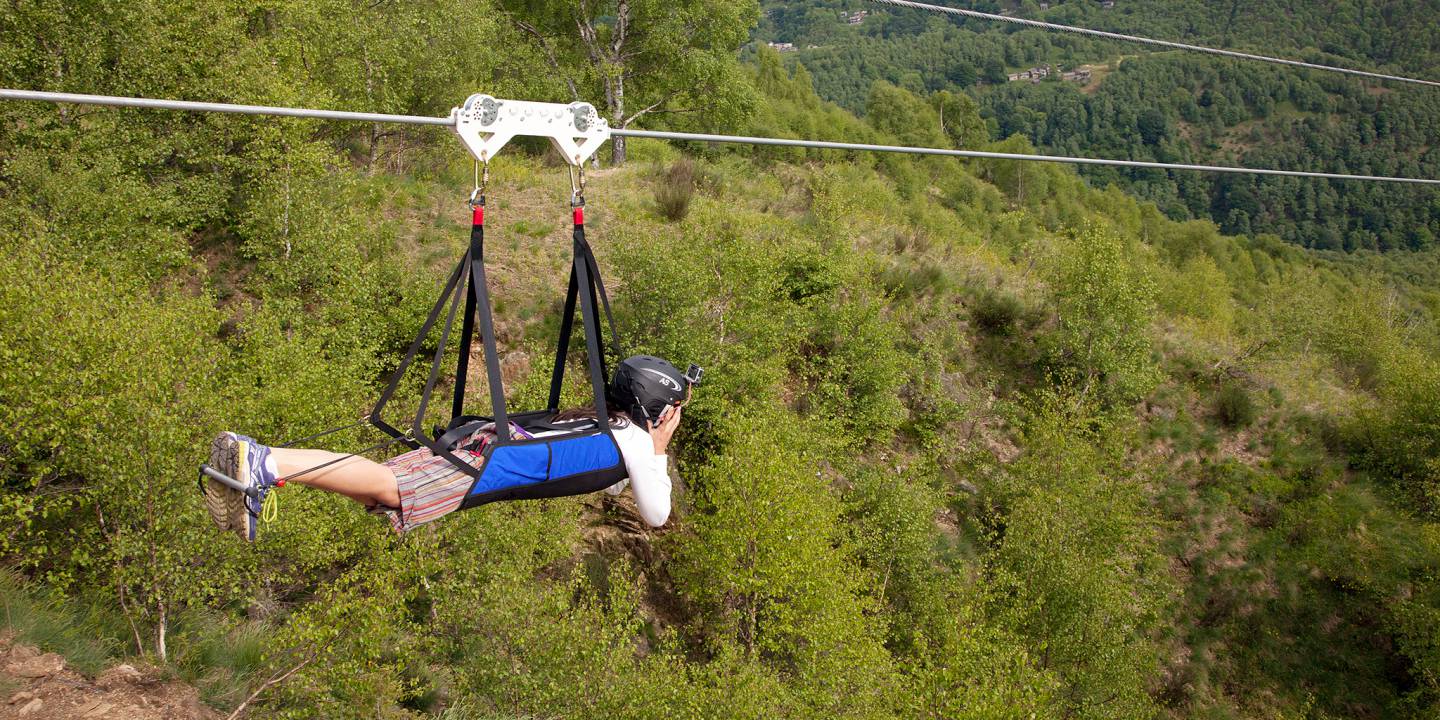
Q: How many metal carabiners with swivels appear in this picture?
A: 2